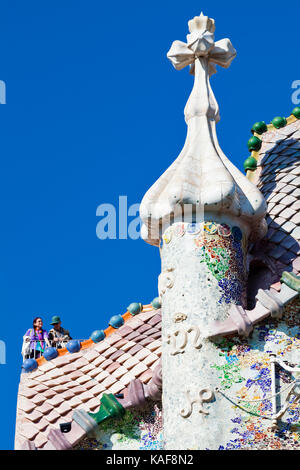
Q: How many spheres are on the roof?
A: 12